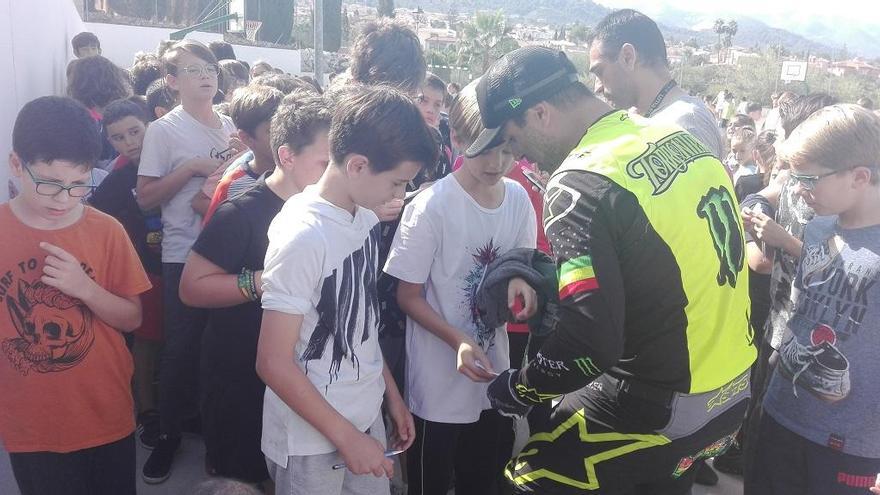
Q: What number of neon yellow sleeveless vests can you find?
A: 1